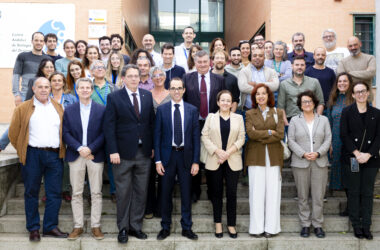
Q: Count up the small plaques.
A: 3